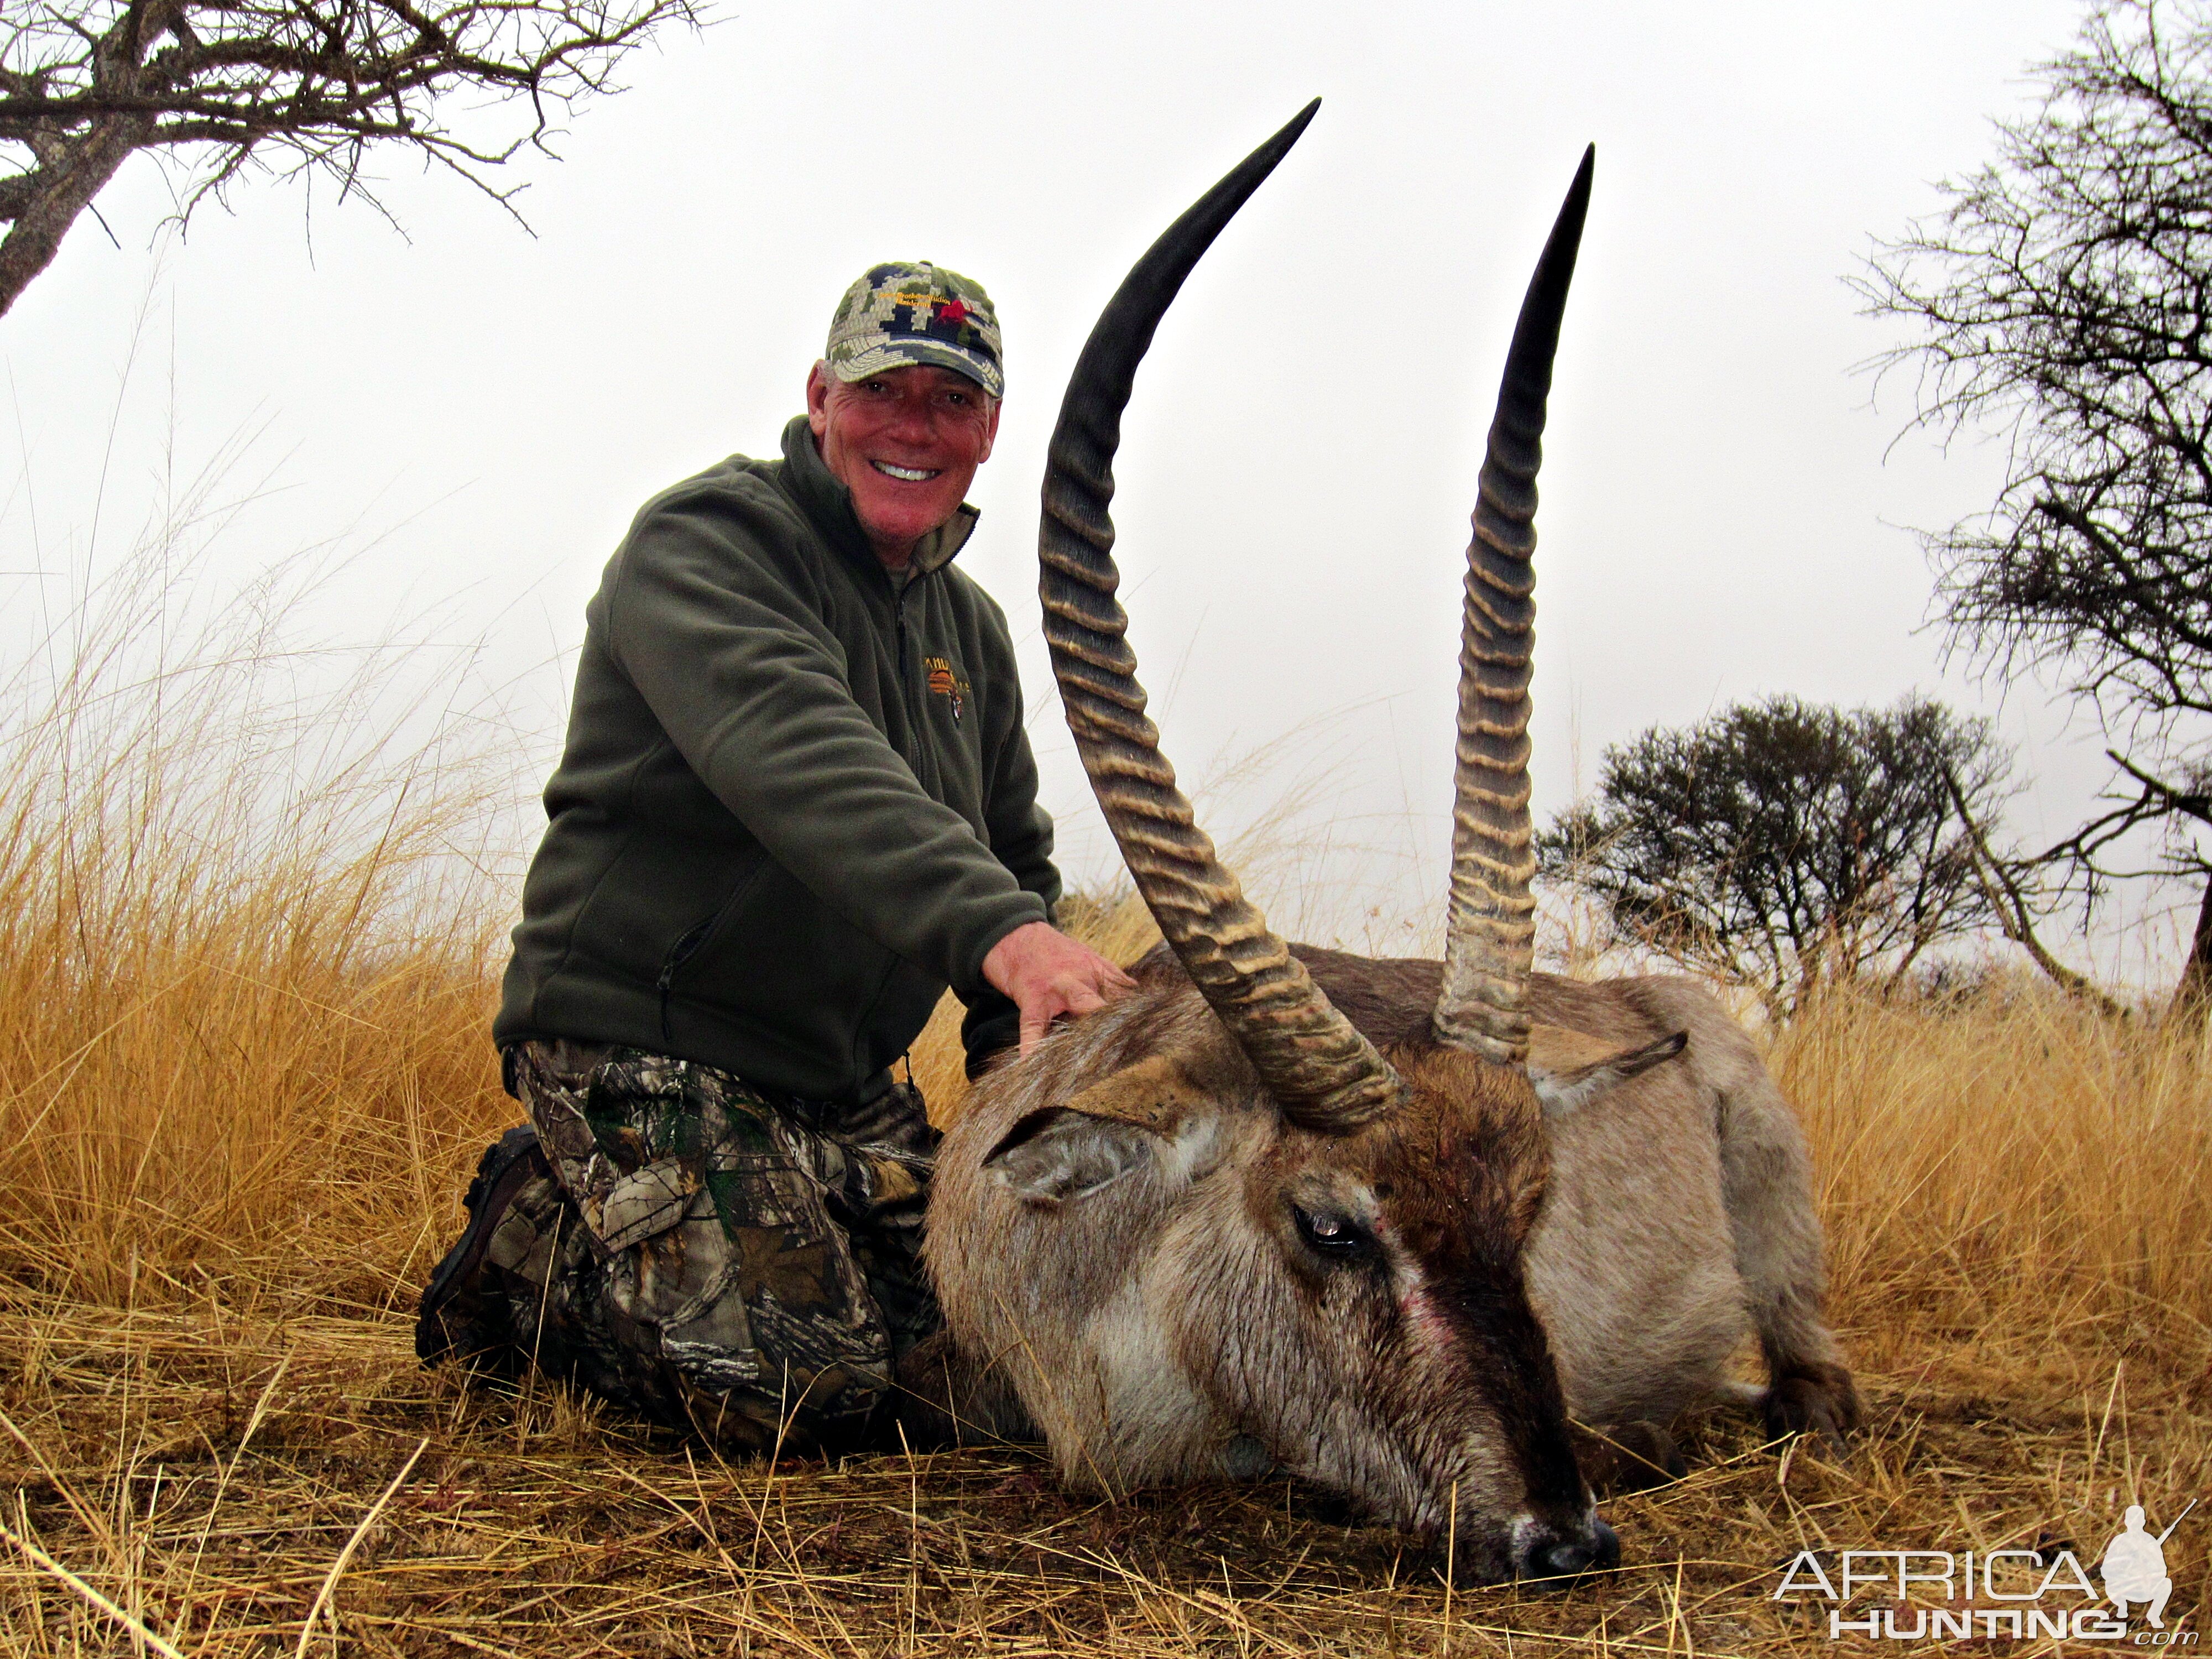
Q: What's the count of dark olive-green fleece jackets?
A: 1